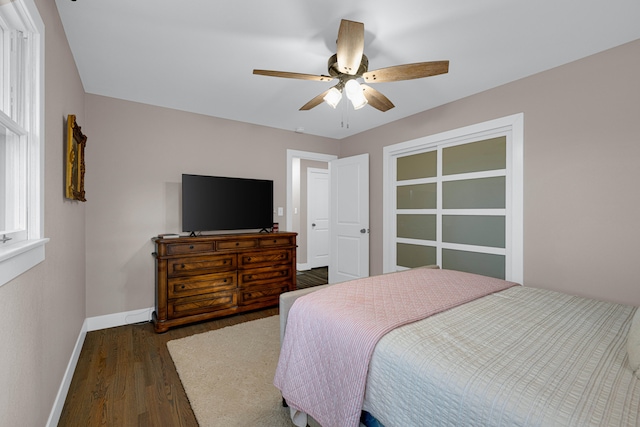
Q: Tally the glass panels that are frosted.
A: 8